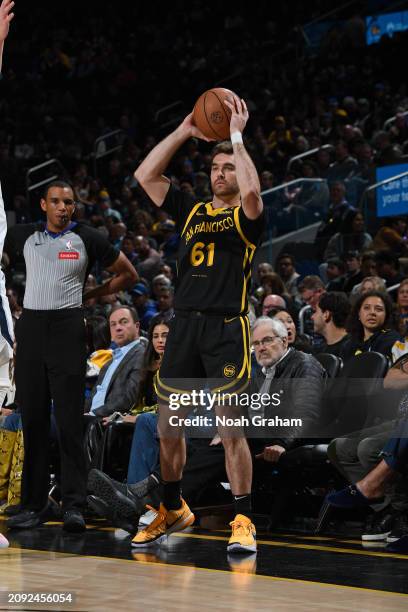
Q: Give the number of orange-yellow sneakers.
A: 2